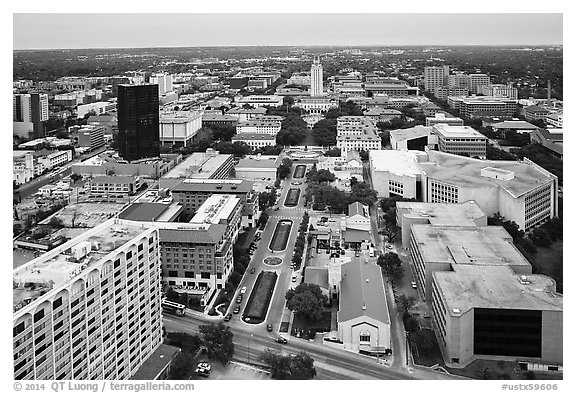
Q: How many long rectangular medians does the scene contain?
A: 4